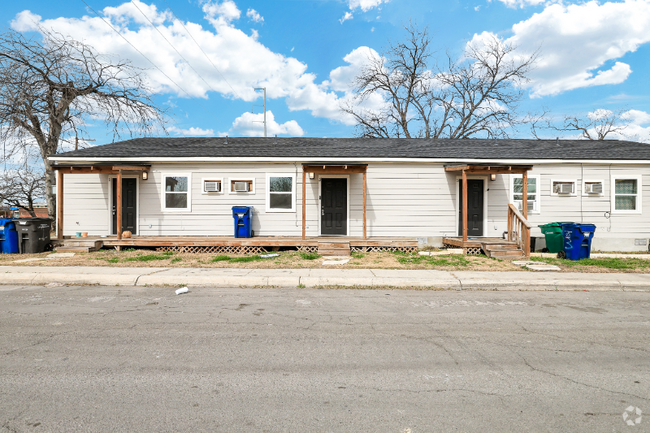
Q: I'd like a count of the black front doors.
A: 3